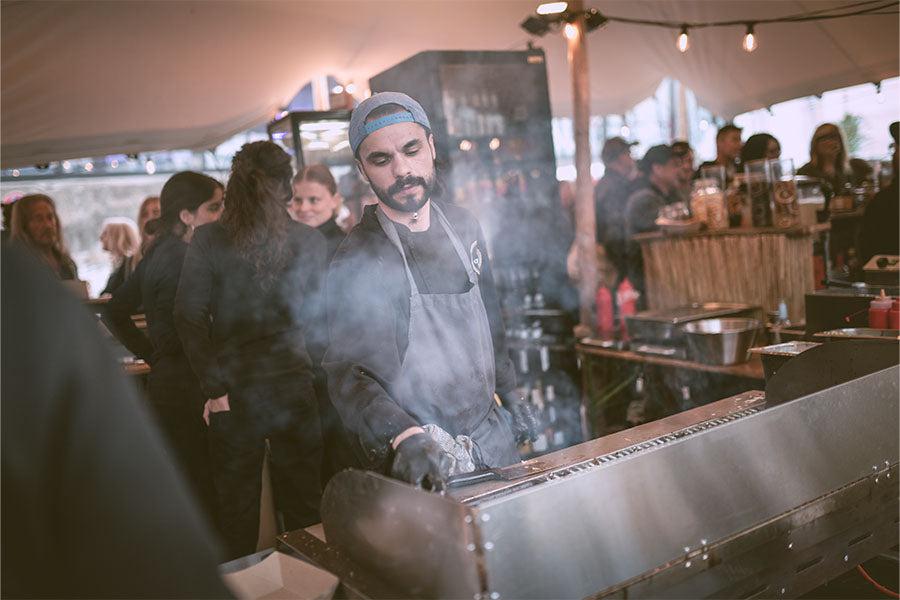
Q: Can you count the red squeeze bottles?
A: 4